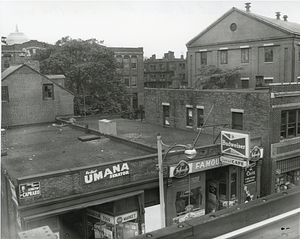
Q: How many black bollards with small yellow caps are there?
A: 0